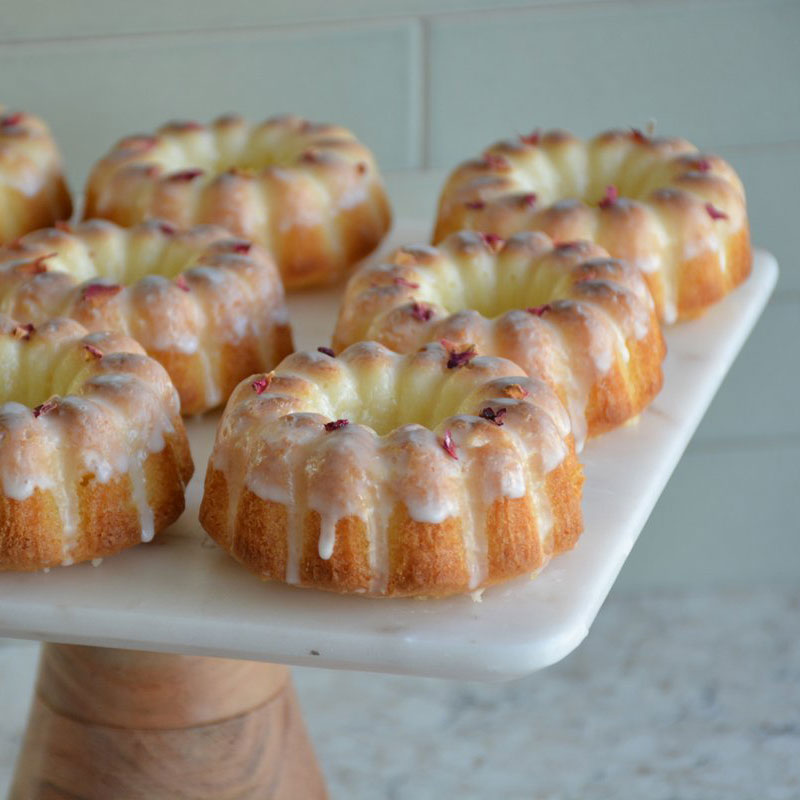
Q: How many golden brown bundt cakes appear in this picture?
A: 7